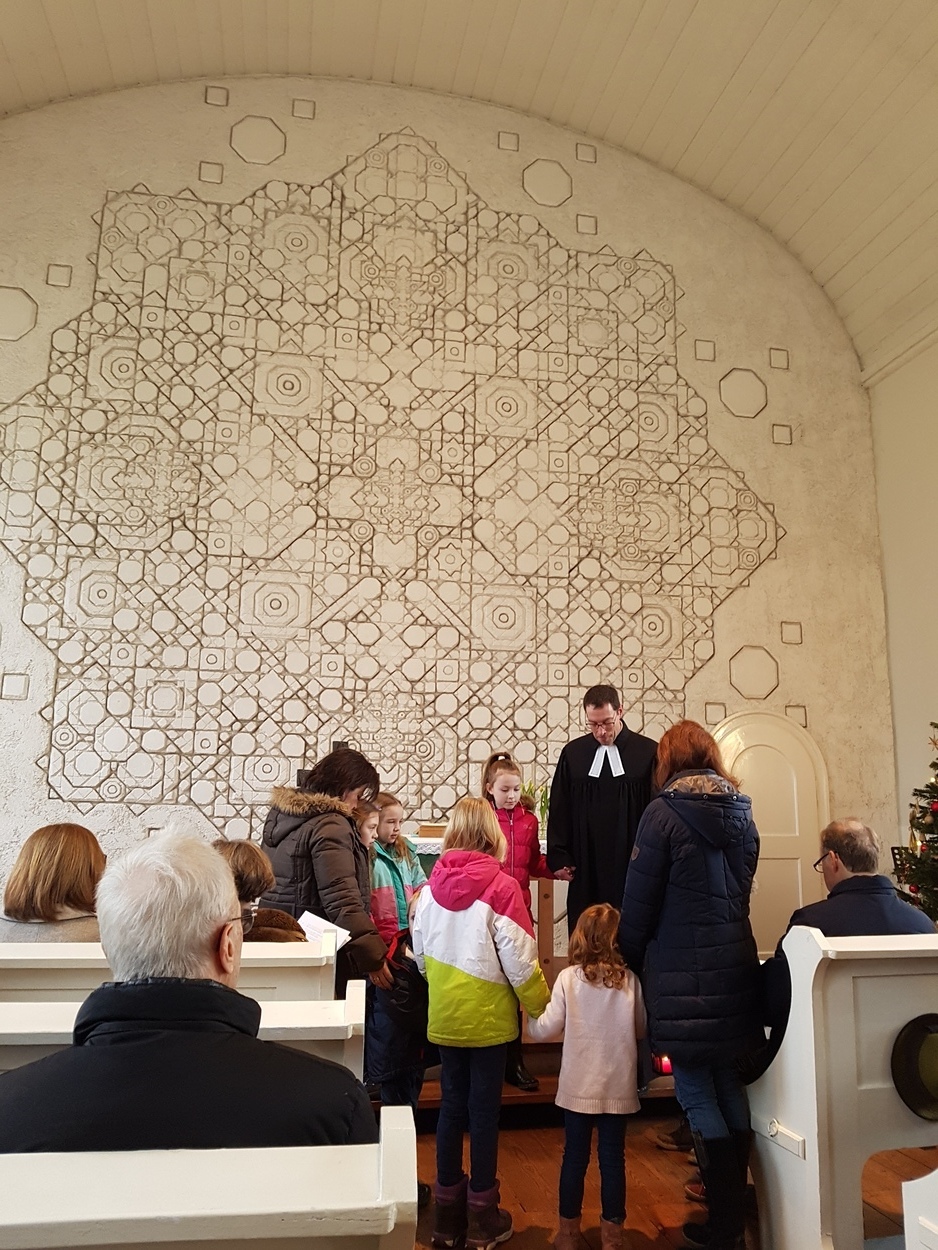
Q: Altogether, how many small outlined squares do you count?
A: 14